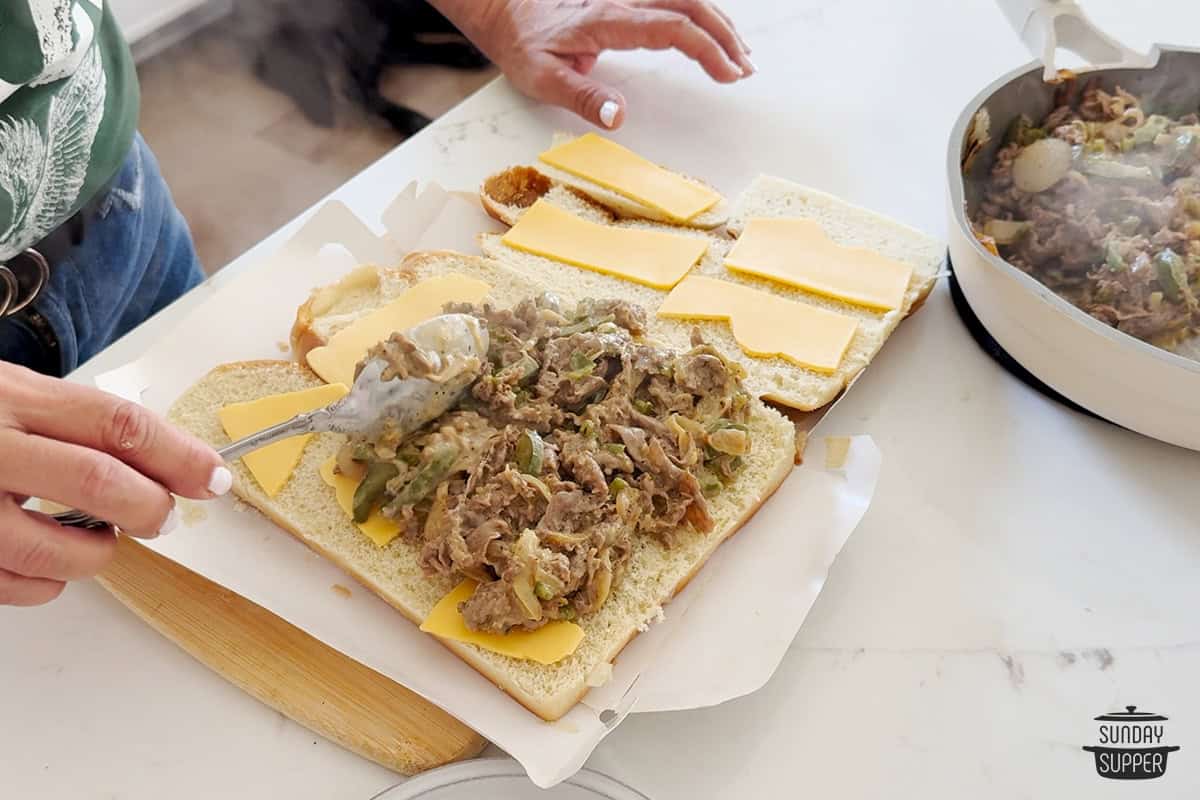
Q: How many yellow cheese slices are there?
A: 8